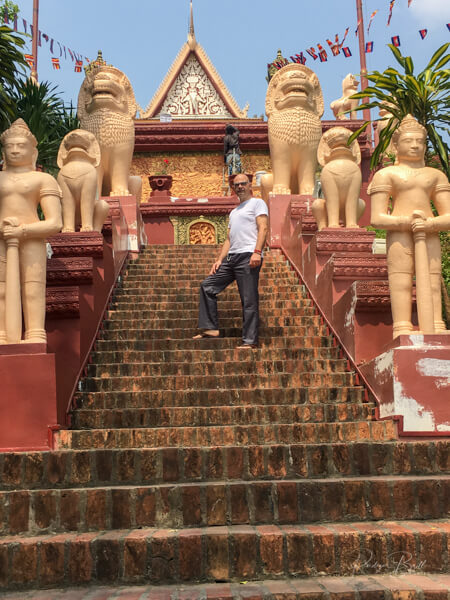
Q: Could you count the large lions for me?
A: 2